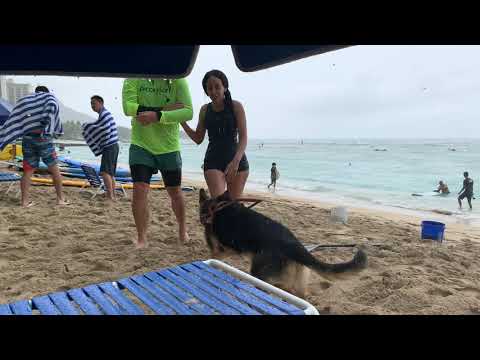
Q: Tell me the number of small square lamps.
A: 0